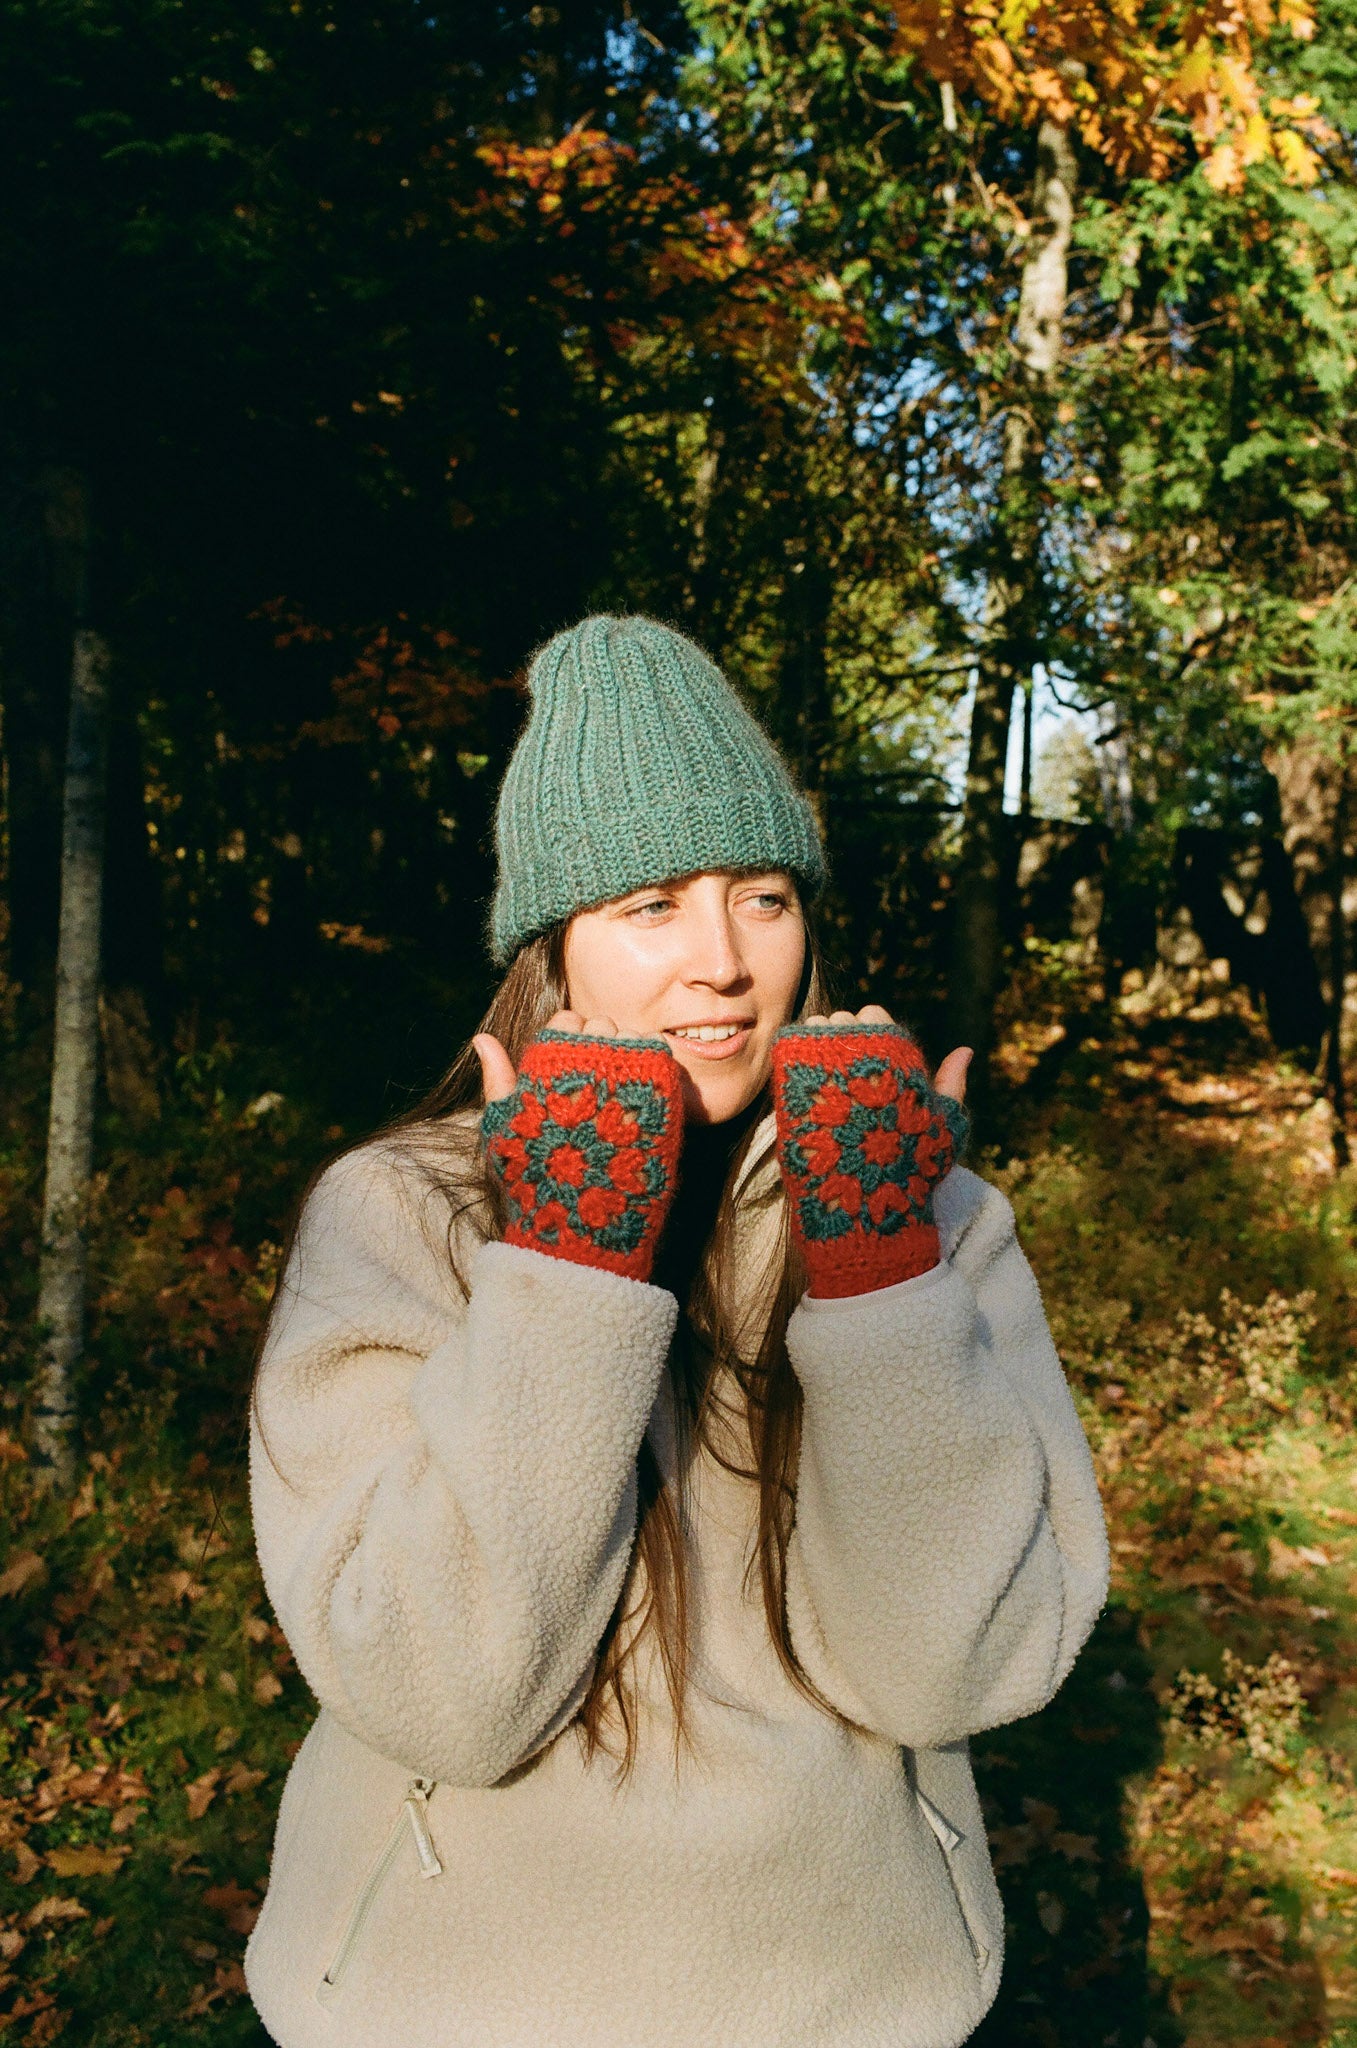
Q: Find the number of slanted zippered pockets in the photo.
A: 2